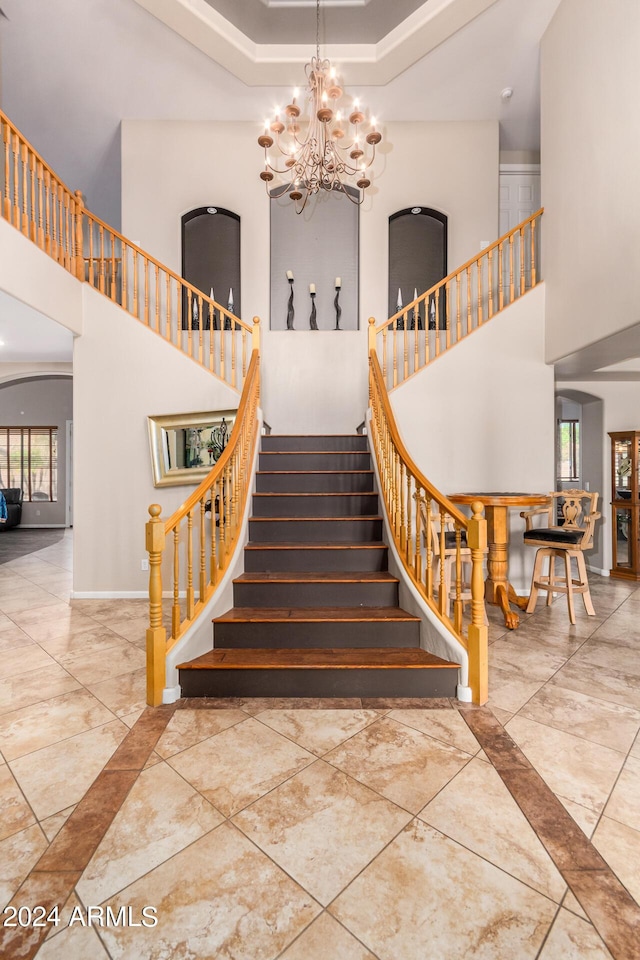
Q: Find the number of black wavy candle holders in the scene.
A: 3